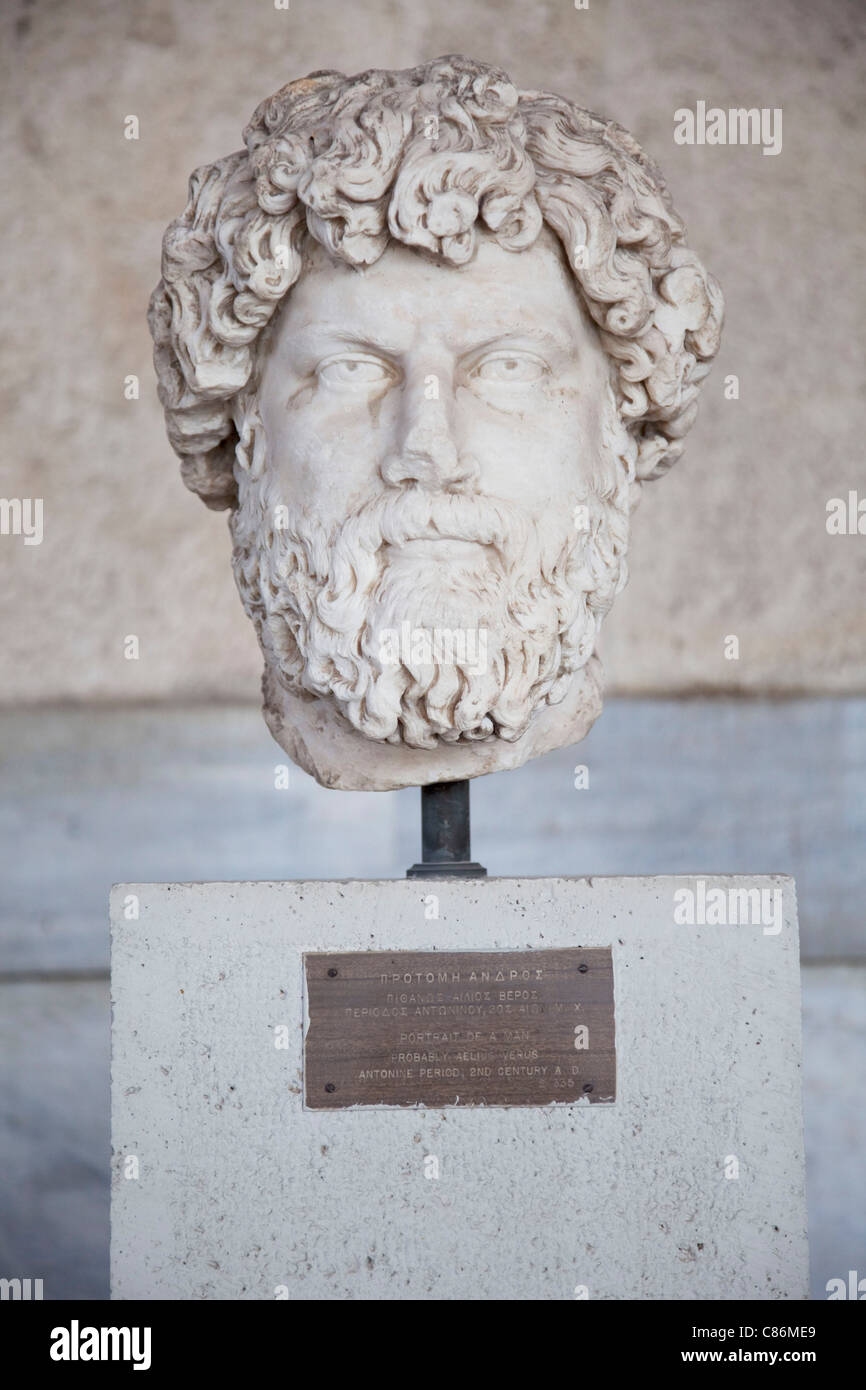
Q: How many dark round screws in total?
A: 4